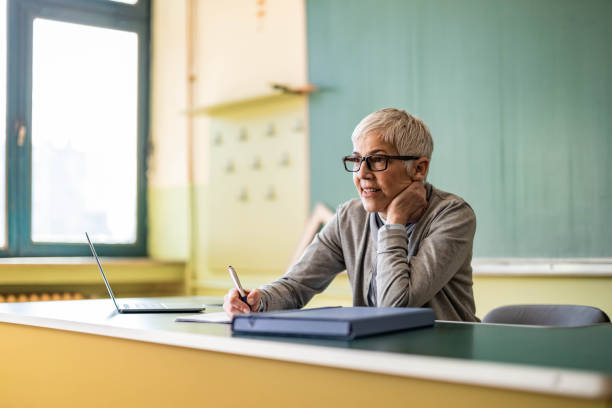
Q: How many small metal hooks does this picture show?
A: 9